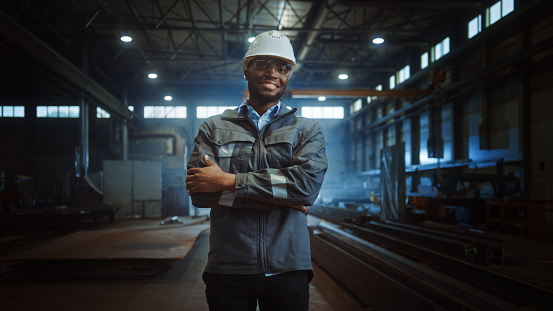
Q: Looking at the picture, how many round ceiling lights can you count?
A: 7